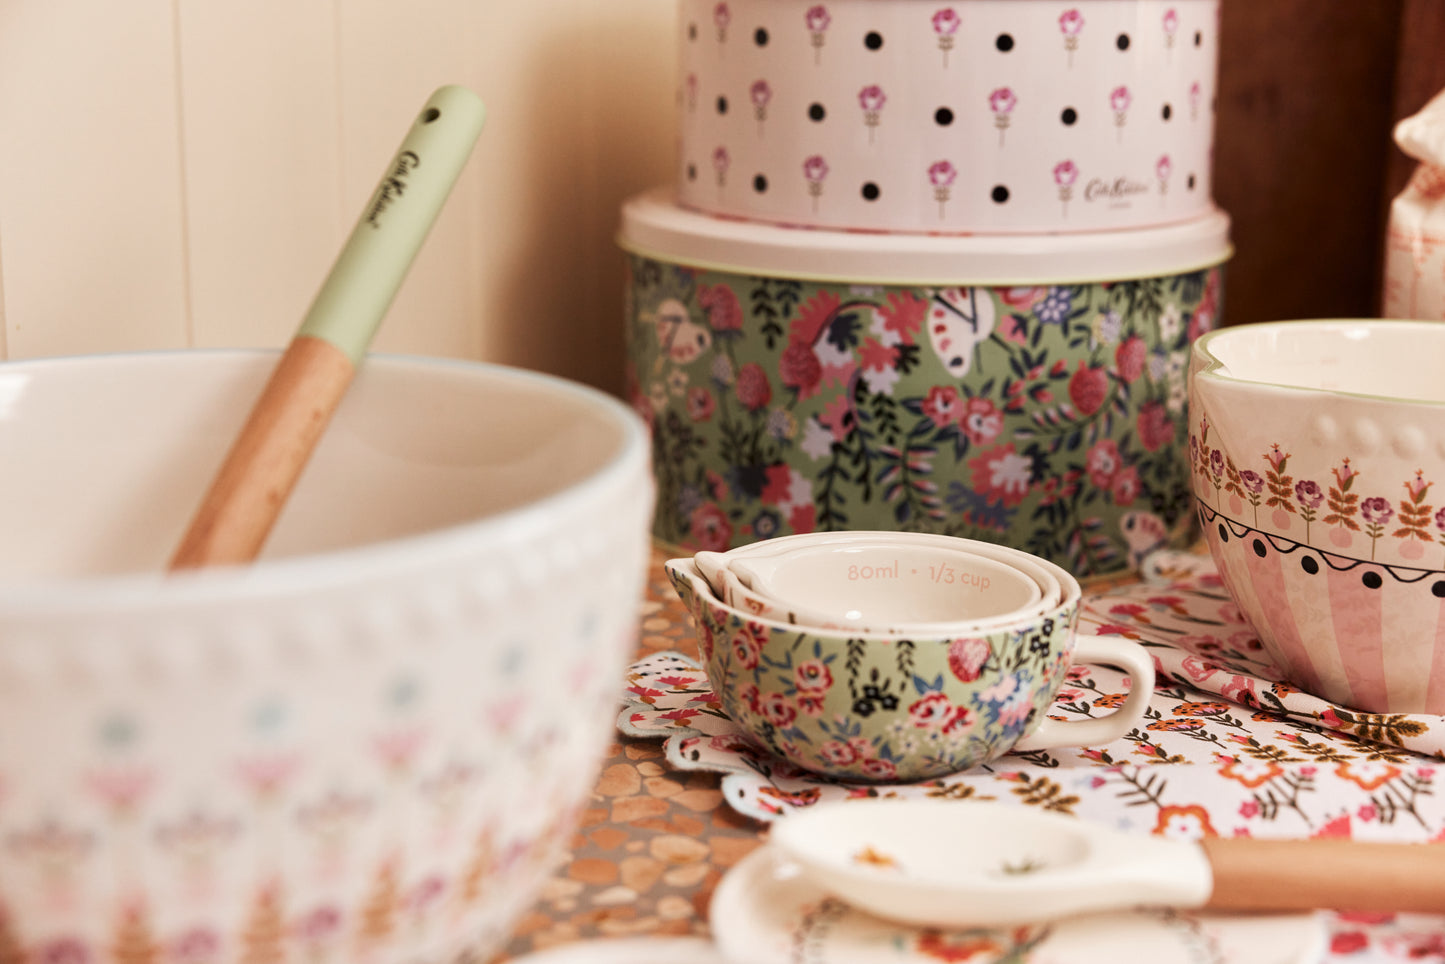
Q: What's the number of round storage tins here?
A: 2